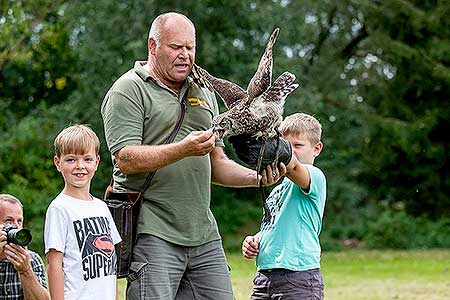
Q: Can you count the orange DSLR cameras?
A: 0